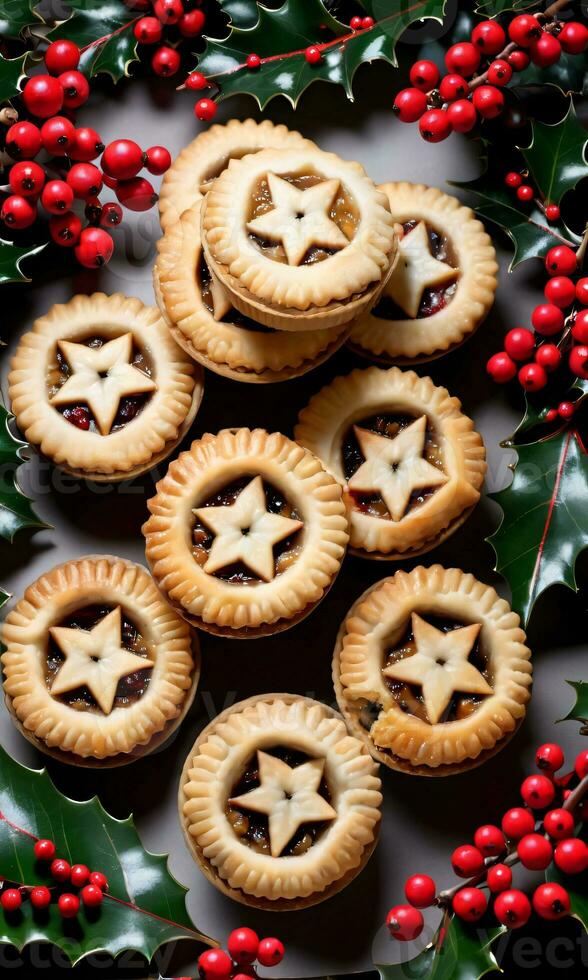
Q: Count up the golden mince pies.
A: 10